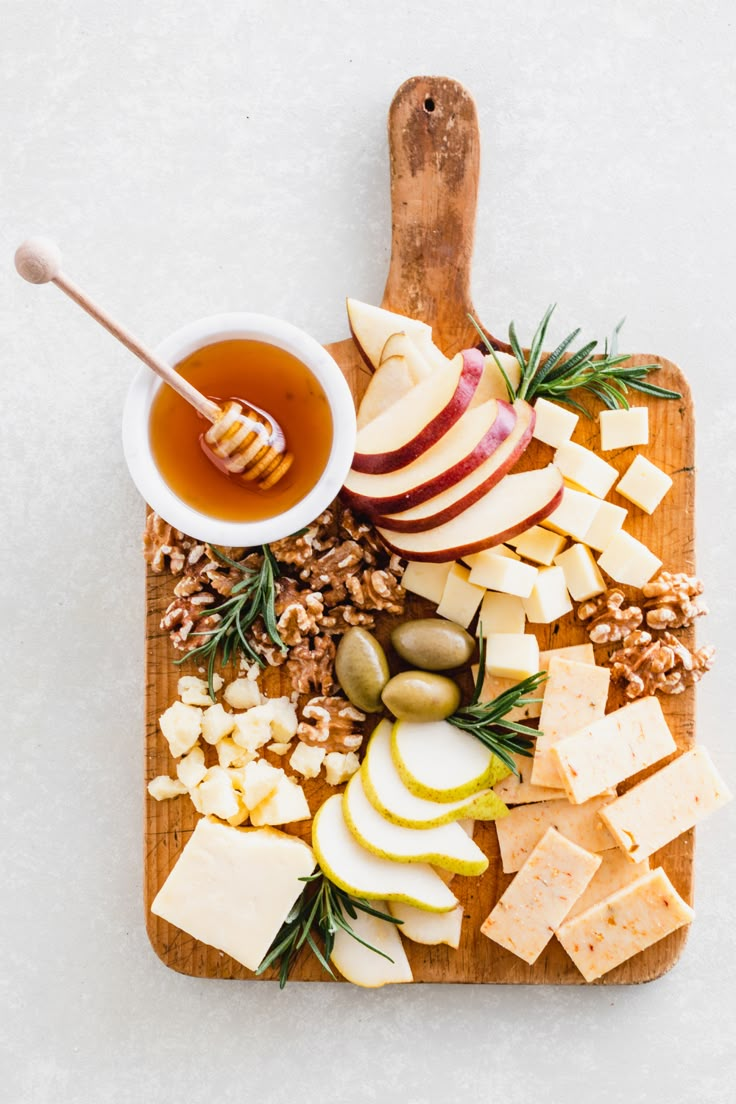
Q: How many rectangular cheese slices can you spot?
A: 9